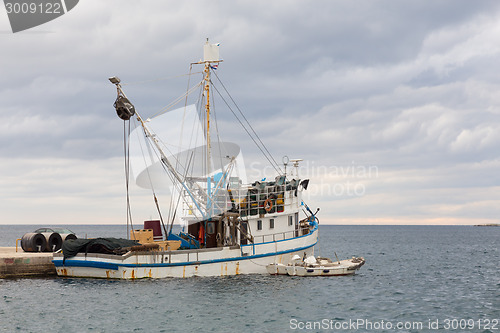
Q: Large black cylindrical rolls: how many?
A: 3